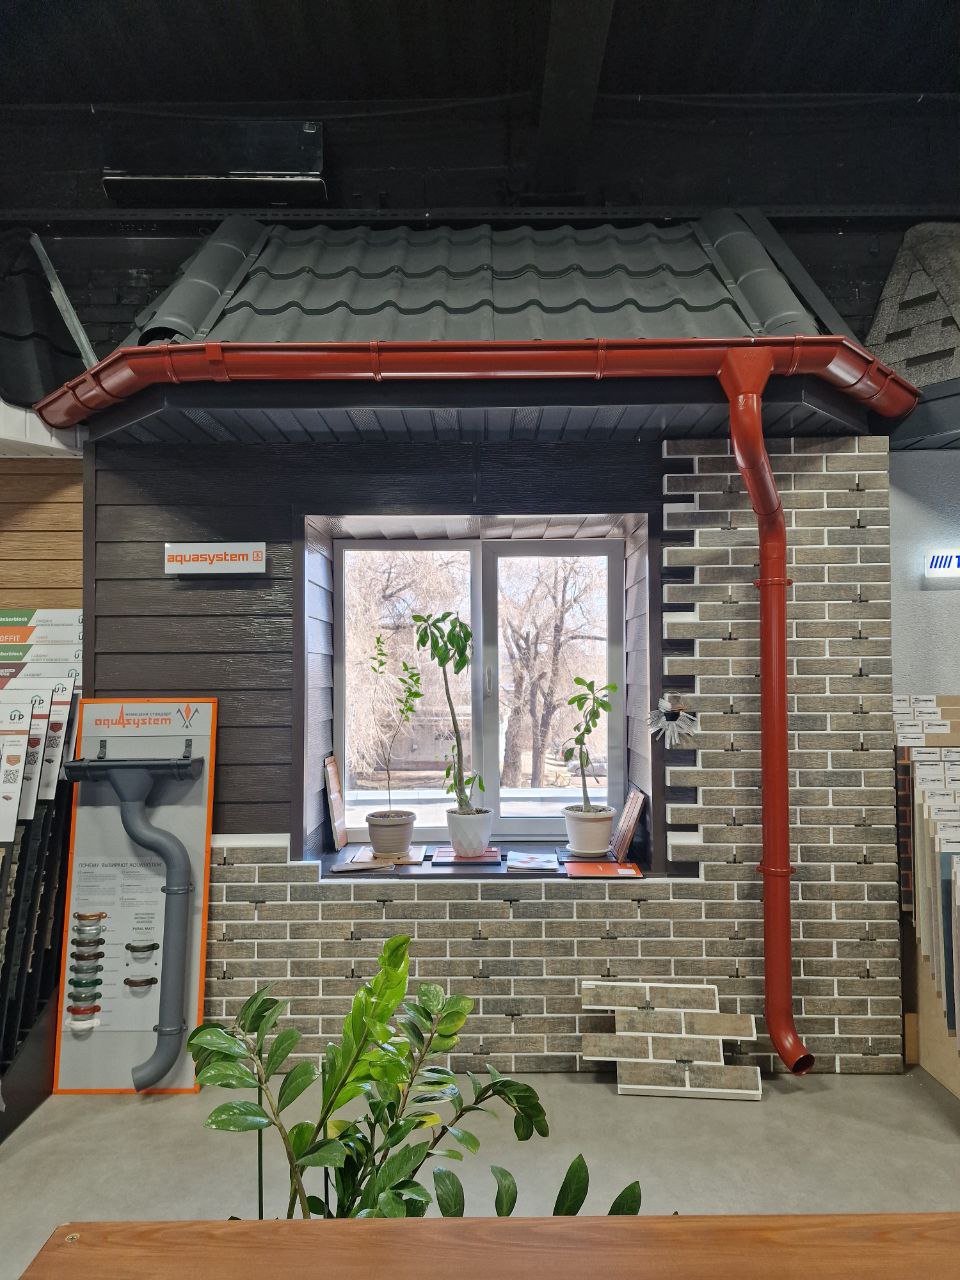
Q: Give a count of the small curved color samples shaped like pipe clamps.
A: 11